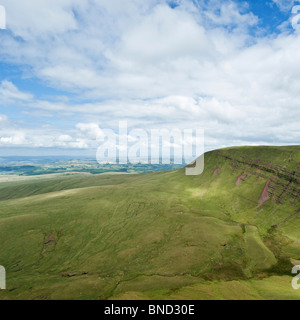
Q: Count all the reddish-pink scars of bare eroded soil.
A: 3